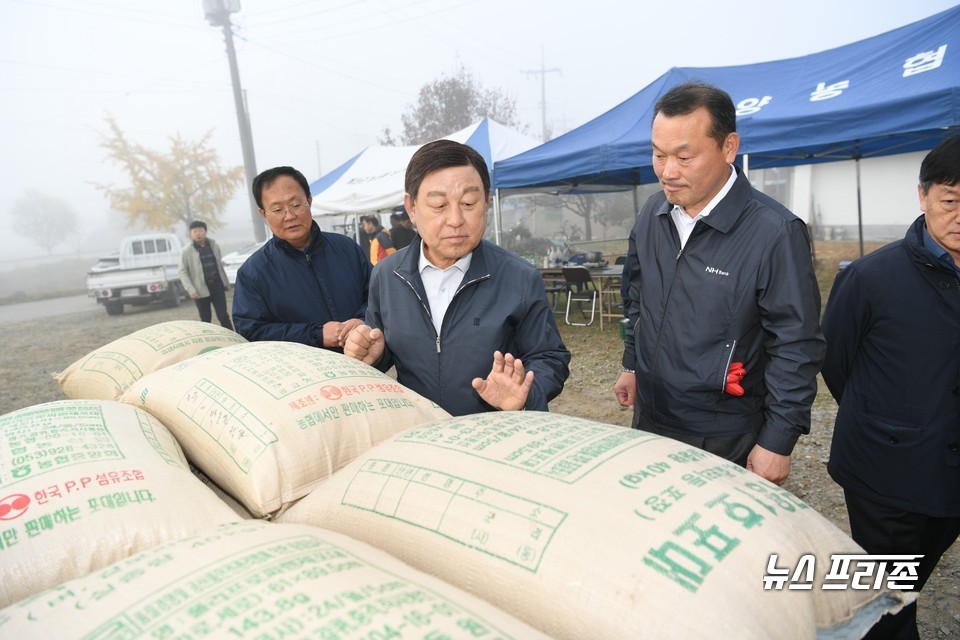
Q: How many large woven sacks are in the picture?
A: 5